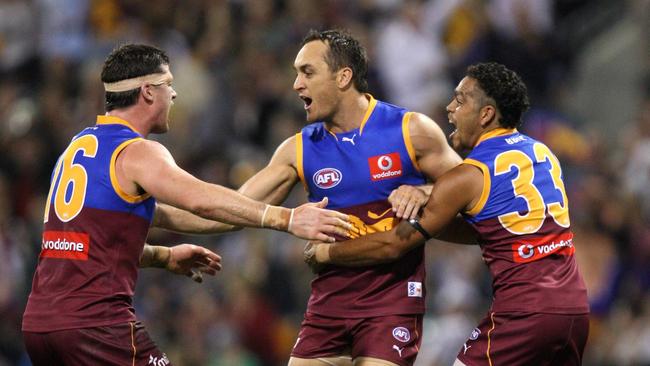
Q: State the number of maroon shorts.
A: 3